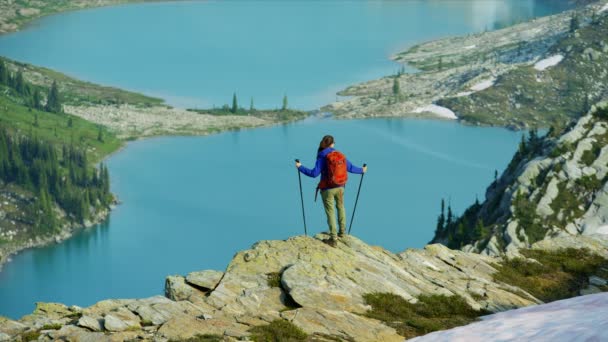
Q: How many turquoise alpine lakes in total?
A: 2